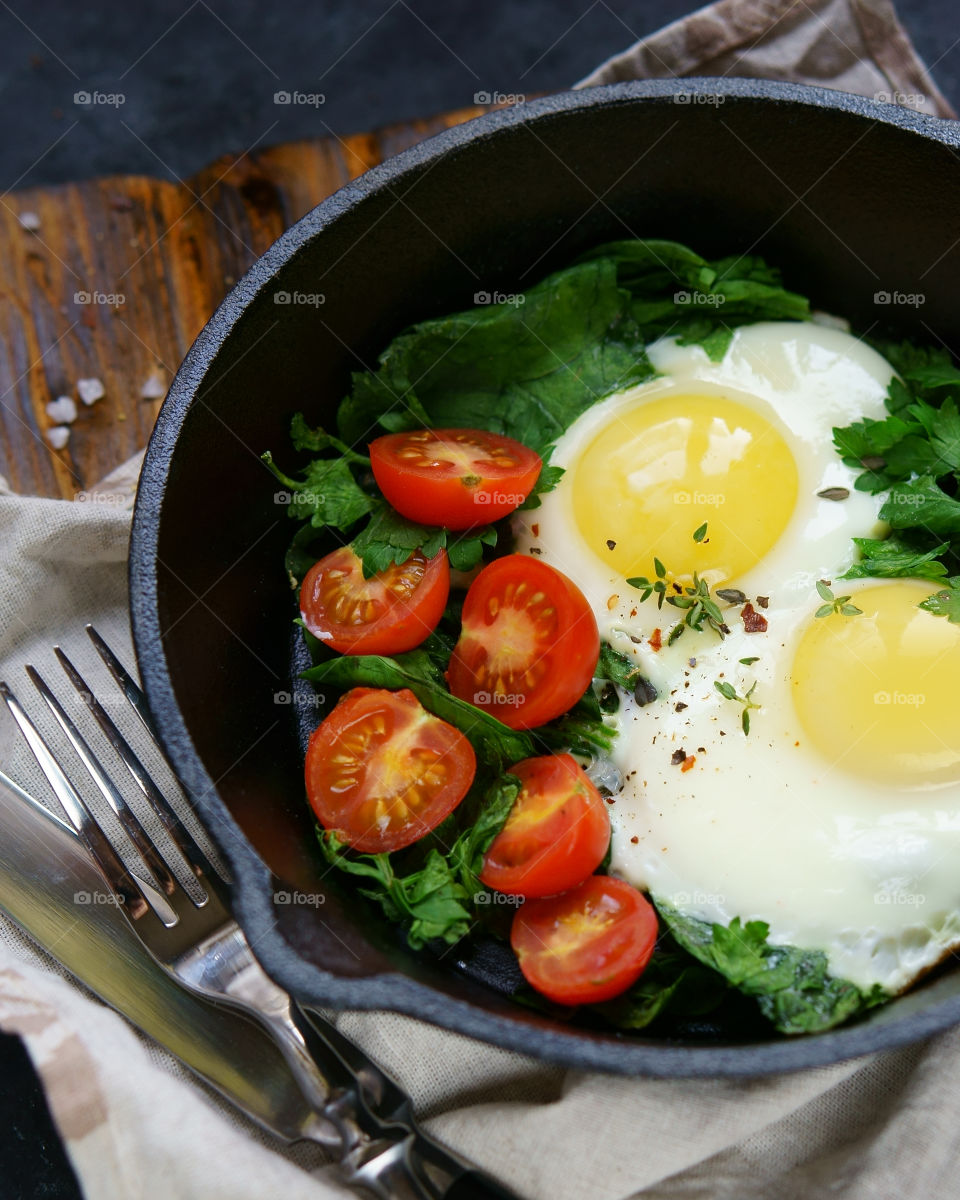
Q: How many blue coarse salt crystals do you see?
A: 0